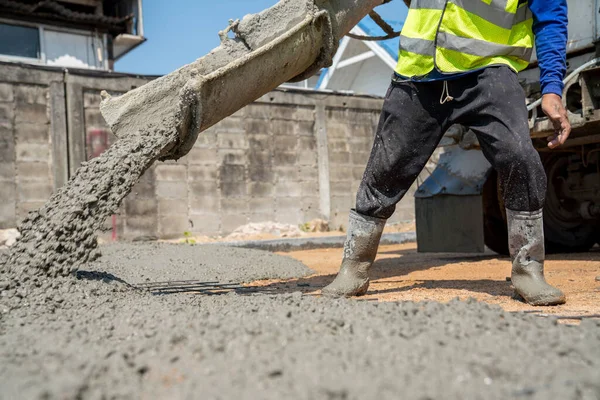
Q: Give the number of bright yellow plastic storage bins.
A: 0